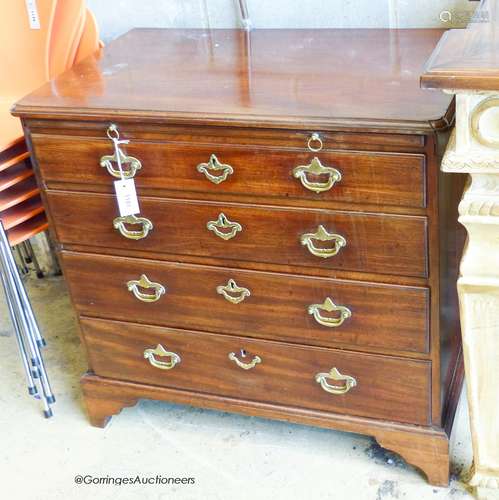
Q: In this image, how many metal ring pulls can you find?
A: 2